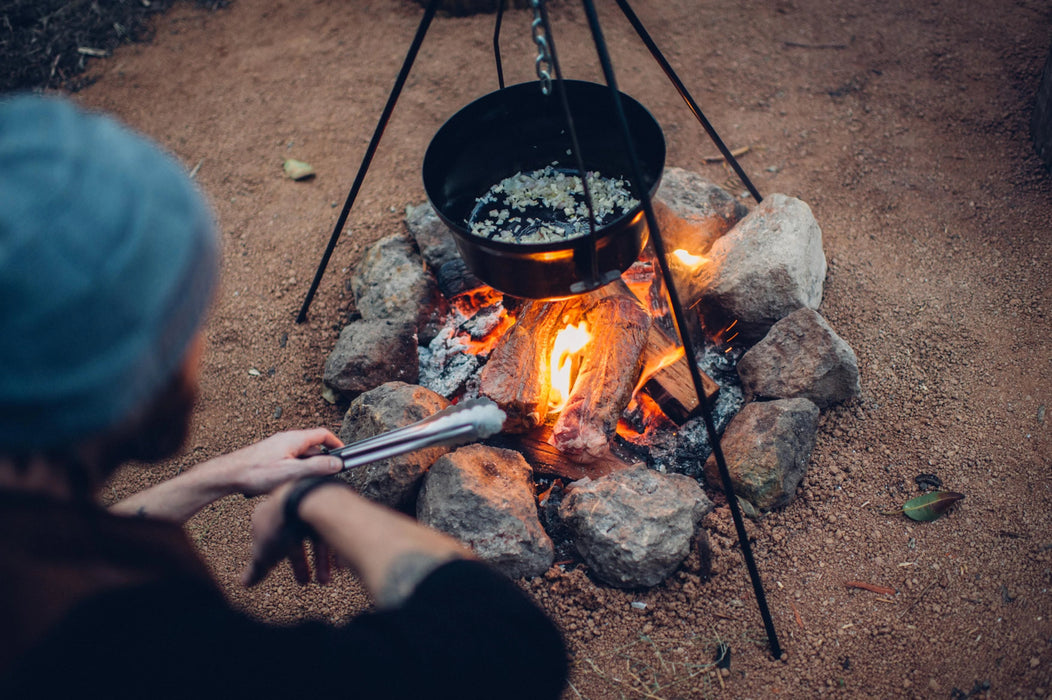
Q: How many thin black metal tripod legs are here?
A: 3